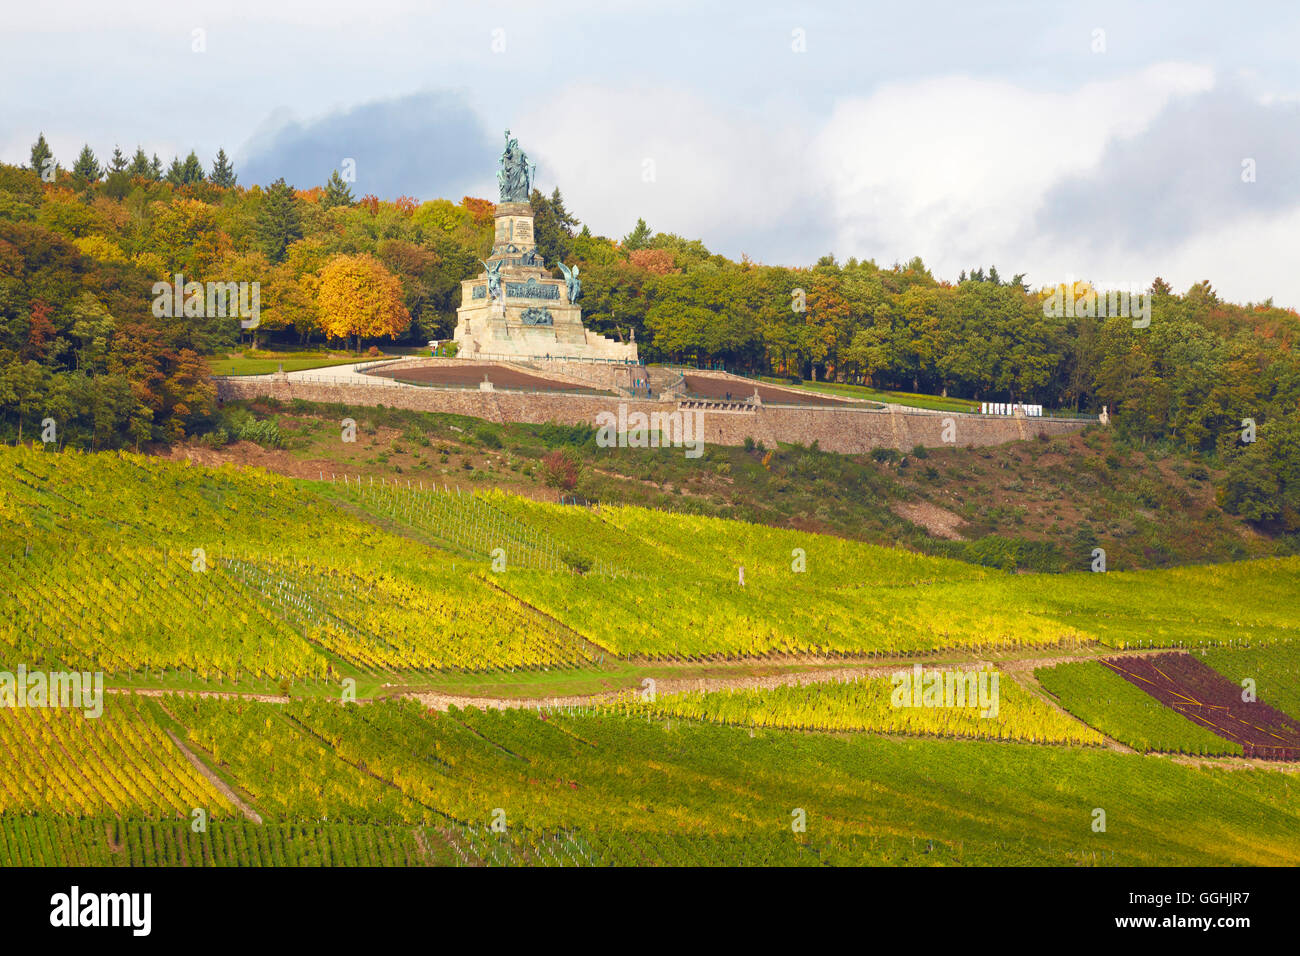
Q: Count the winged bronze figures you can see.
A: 2